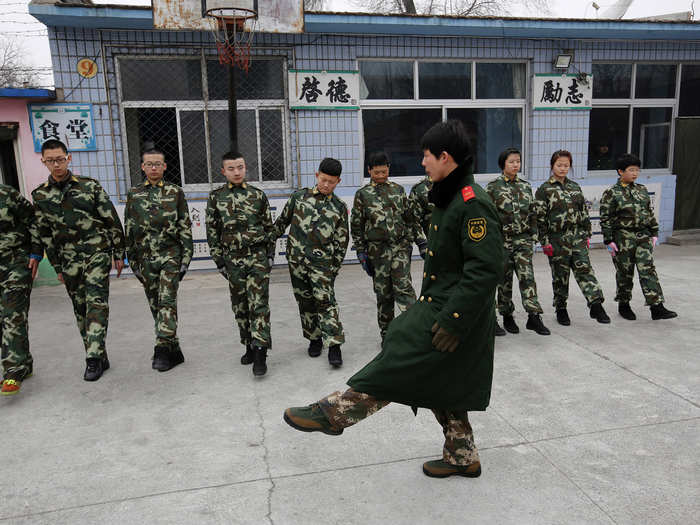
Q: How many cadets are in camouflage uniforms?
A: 10